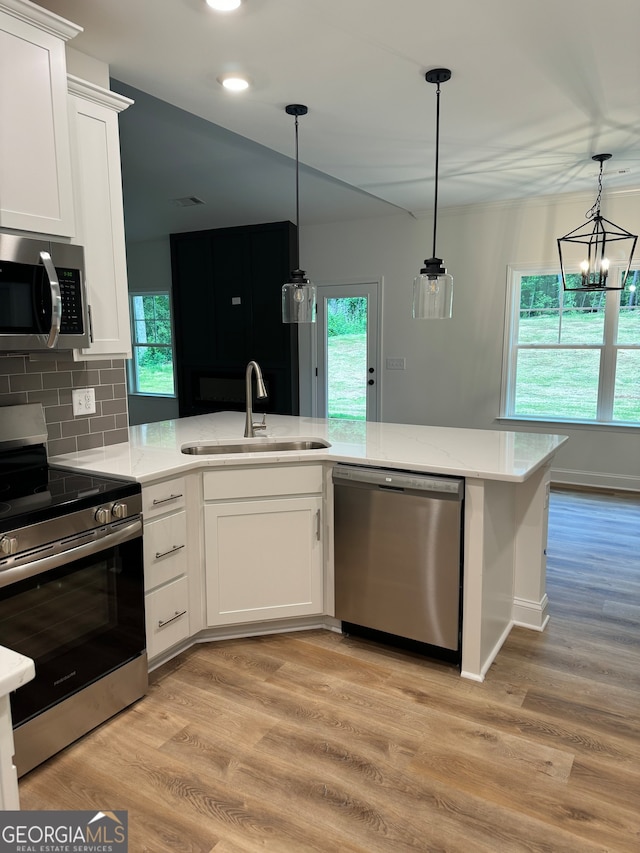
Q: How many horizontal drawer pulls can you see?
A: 3